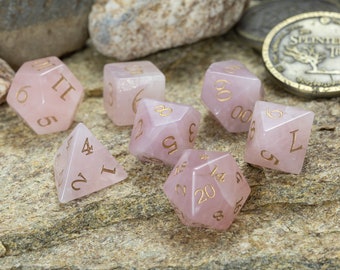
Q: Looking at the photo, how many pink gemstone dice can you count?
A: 7